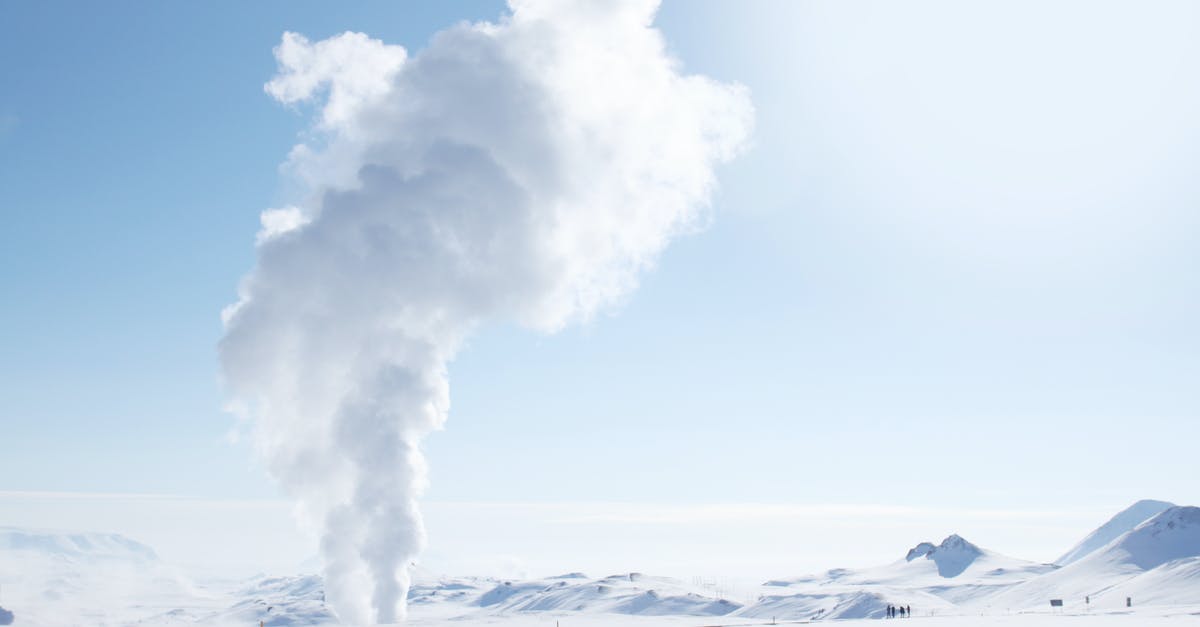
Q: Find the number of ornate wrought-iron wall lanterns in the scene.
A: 0